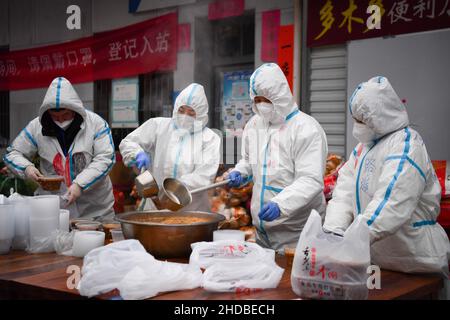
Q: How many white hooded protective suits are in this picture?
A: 4